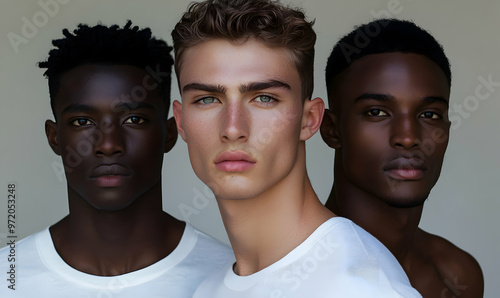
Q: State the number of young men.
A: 3